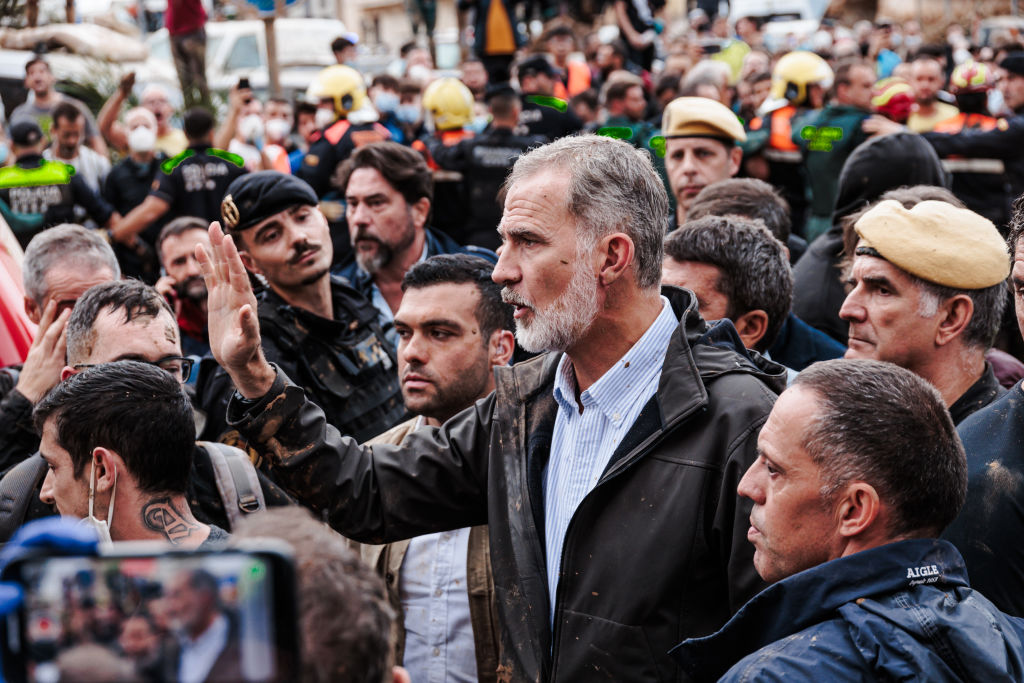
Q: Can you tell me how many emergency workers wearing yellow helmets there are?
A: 3